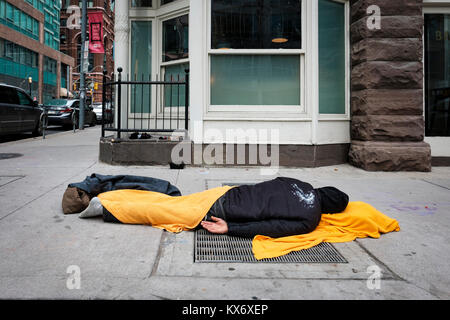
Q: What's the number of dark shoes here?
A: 2